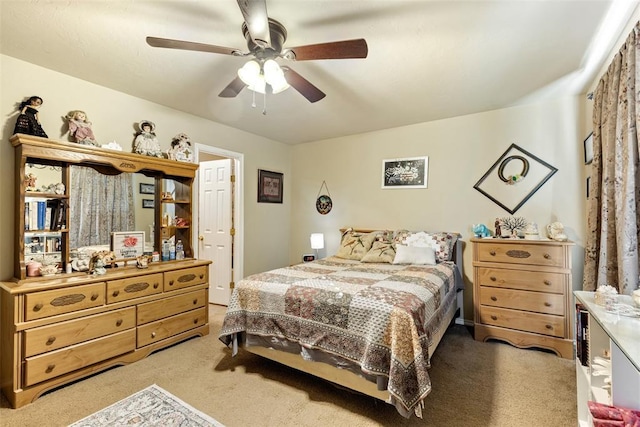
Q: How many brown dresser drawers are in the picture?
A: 11